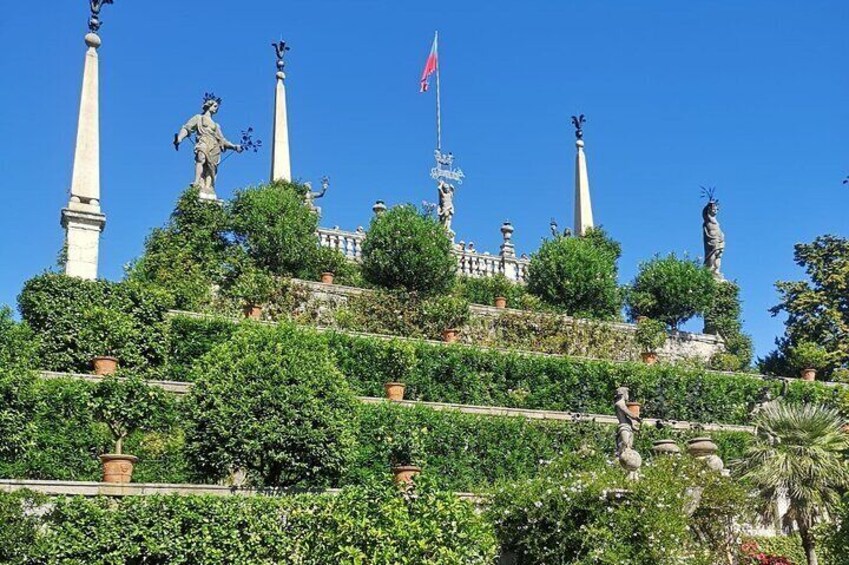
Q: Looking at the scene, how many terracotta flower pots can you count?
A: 11